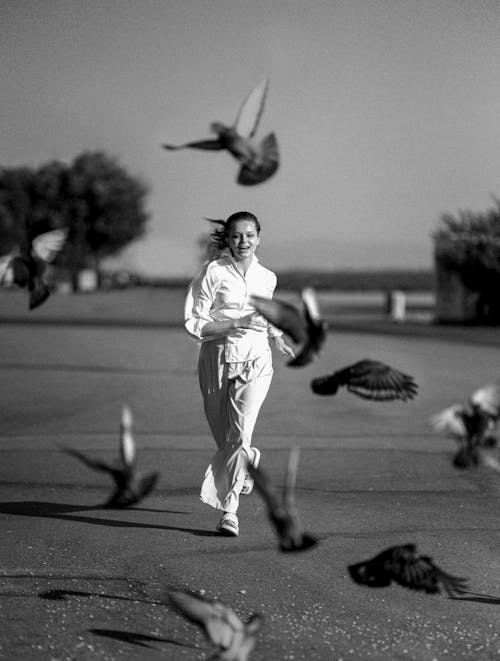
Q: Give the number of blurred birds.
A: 9